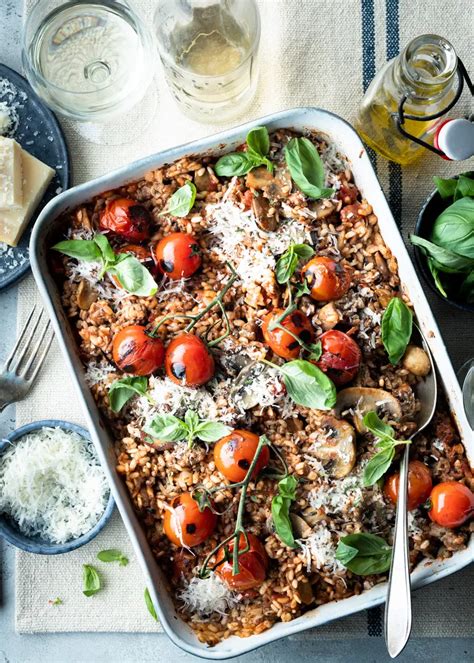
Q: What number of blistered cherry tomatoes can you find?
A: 13